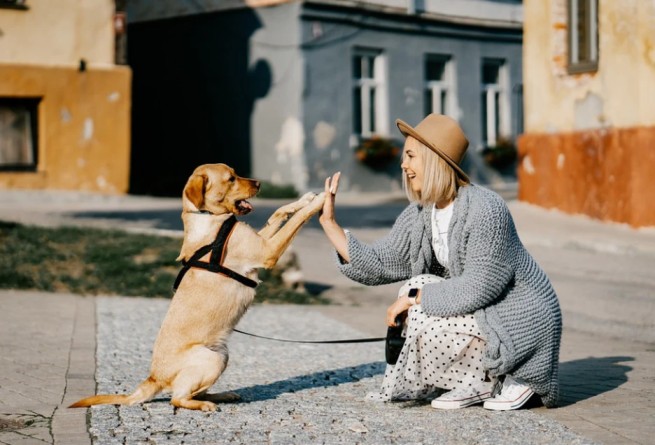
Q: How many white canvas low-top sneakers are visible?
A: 2